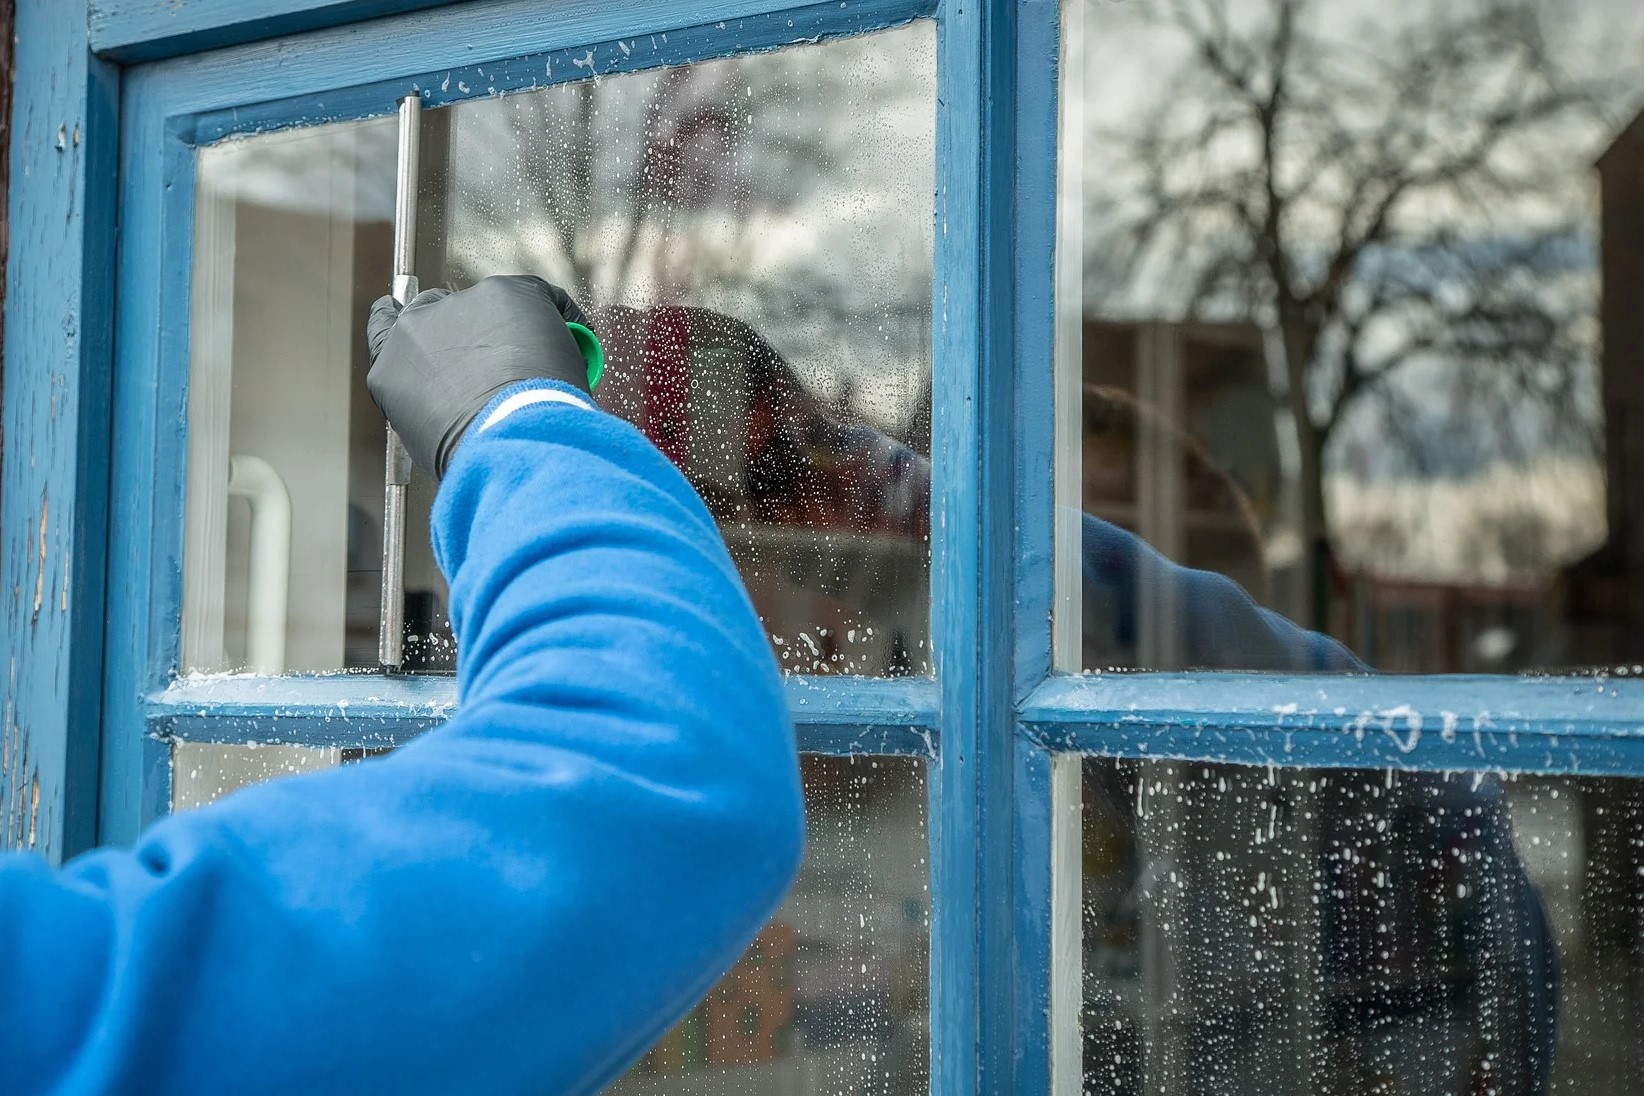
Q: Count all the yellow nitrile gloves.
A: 0